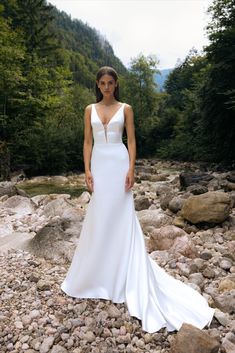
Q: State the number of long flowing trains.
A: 1